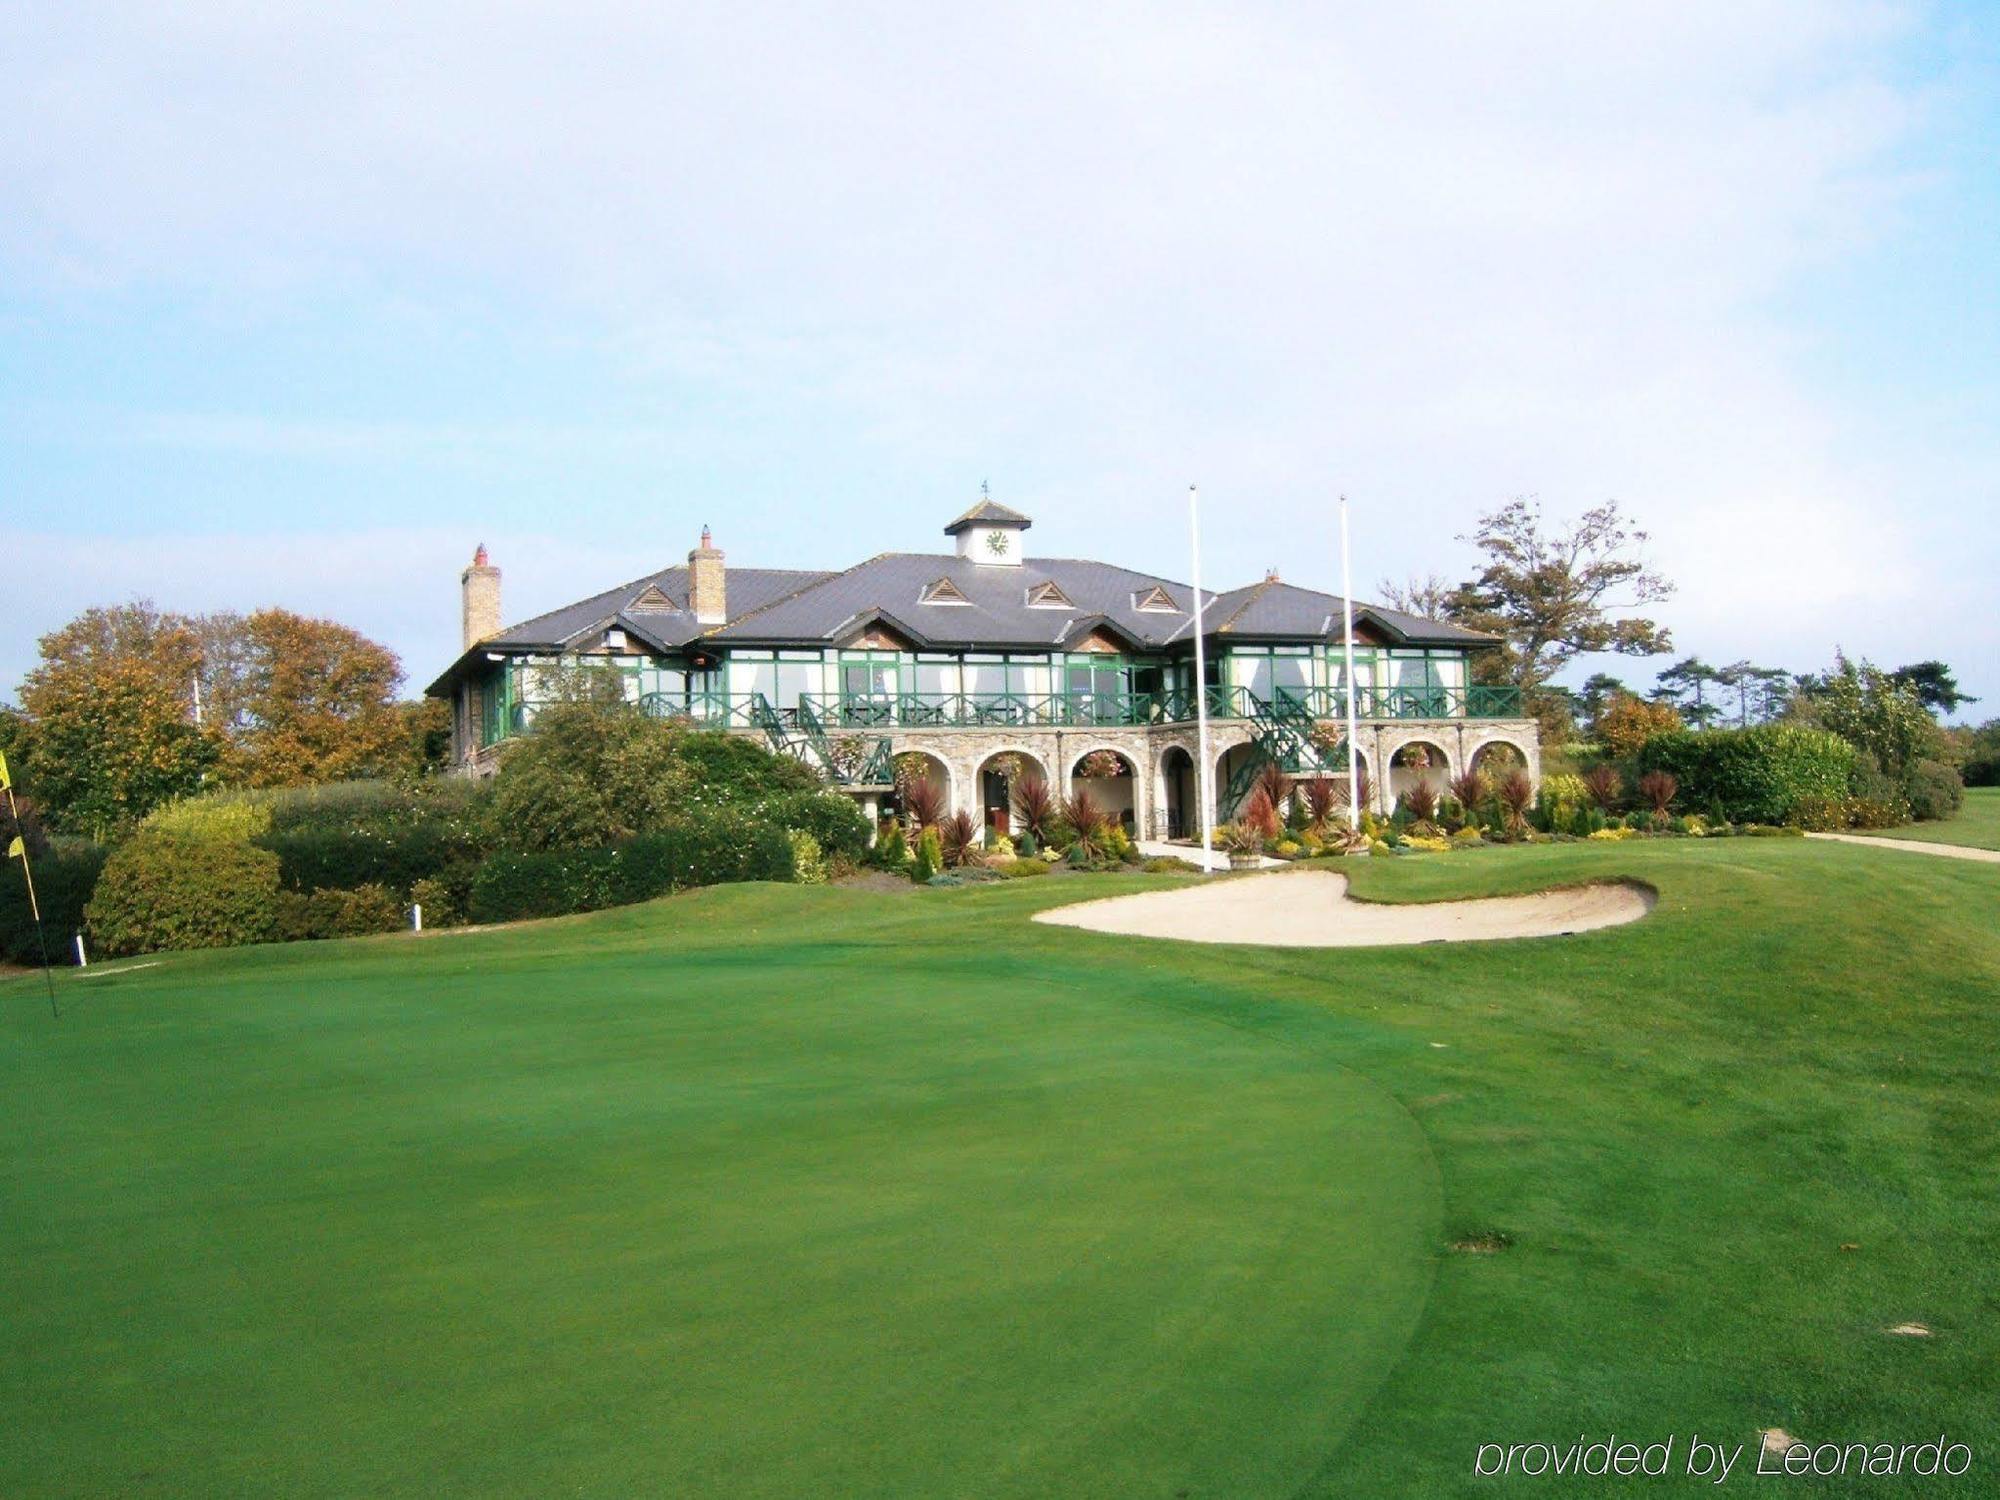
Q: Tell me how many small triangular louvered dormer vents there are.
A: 4